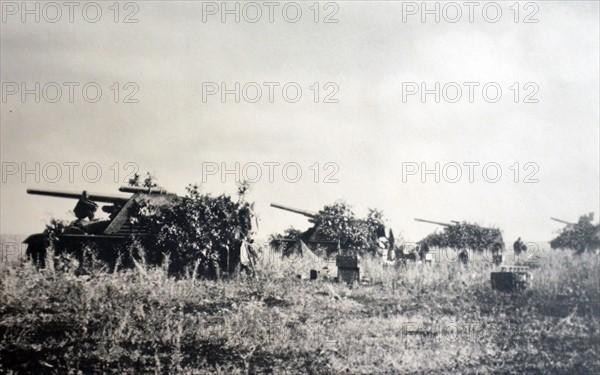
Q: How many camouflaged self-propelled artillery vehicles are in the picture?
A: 4